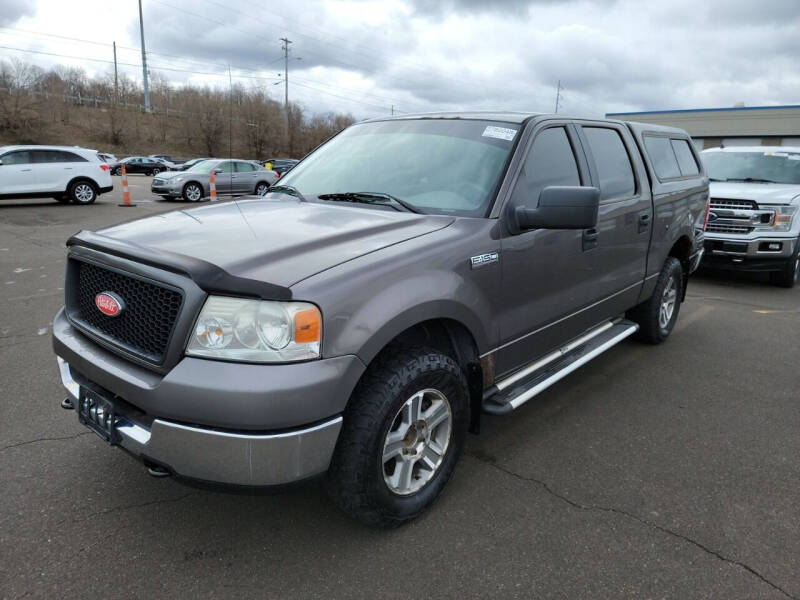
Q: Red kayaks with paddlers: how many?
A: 0